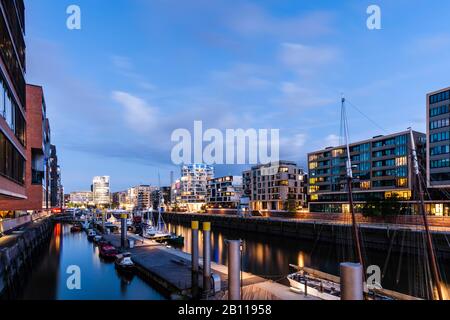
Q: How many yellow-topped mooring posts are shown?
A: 3